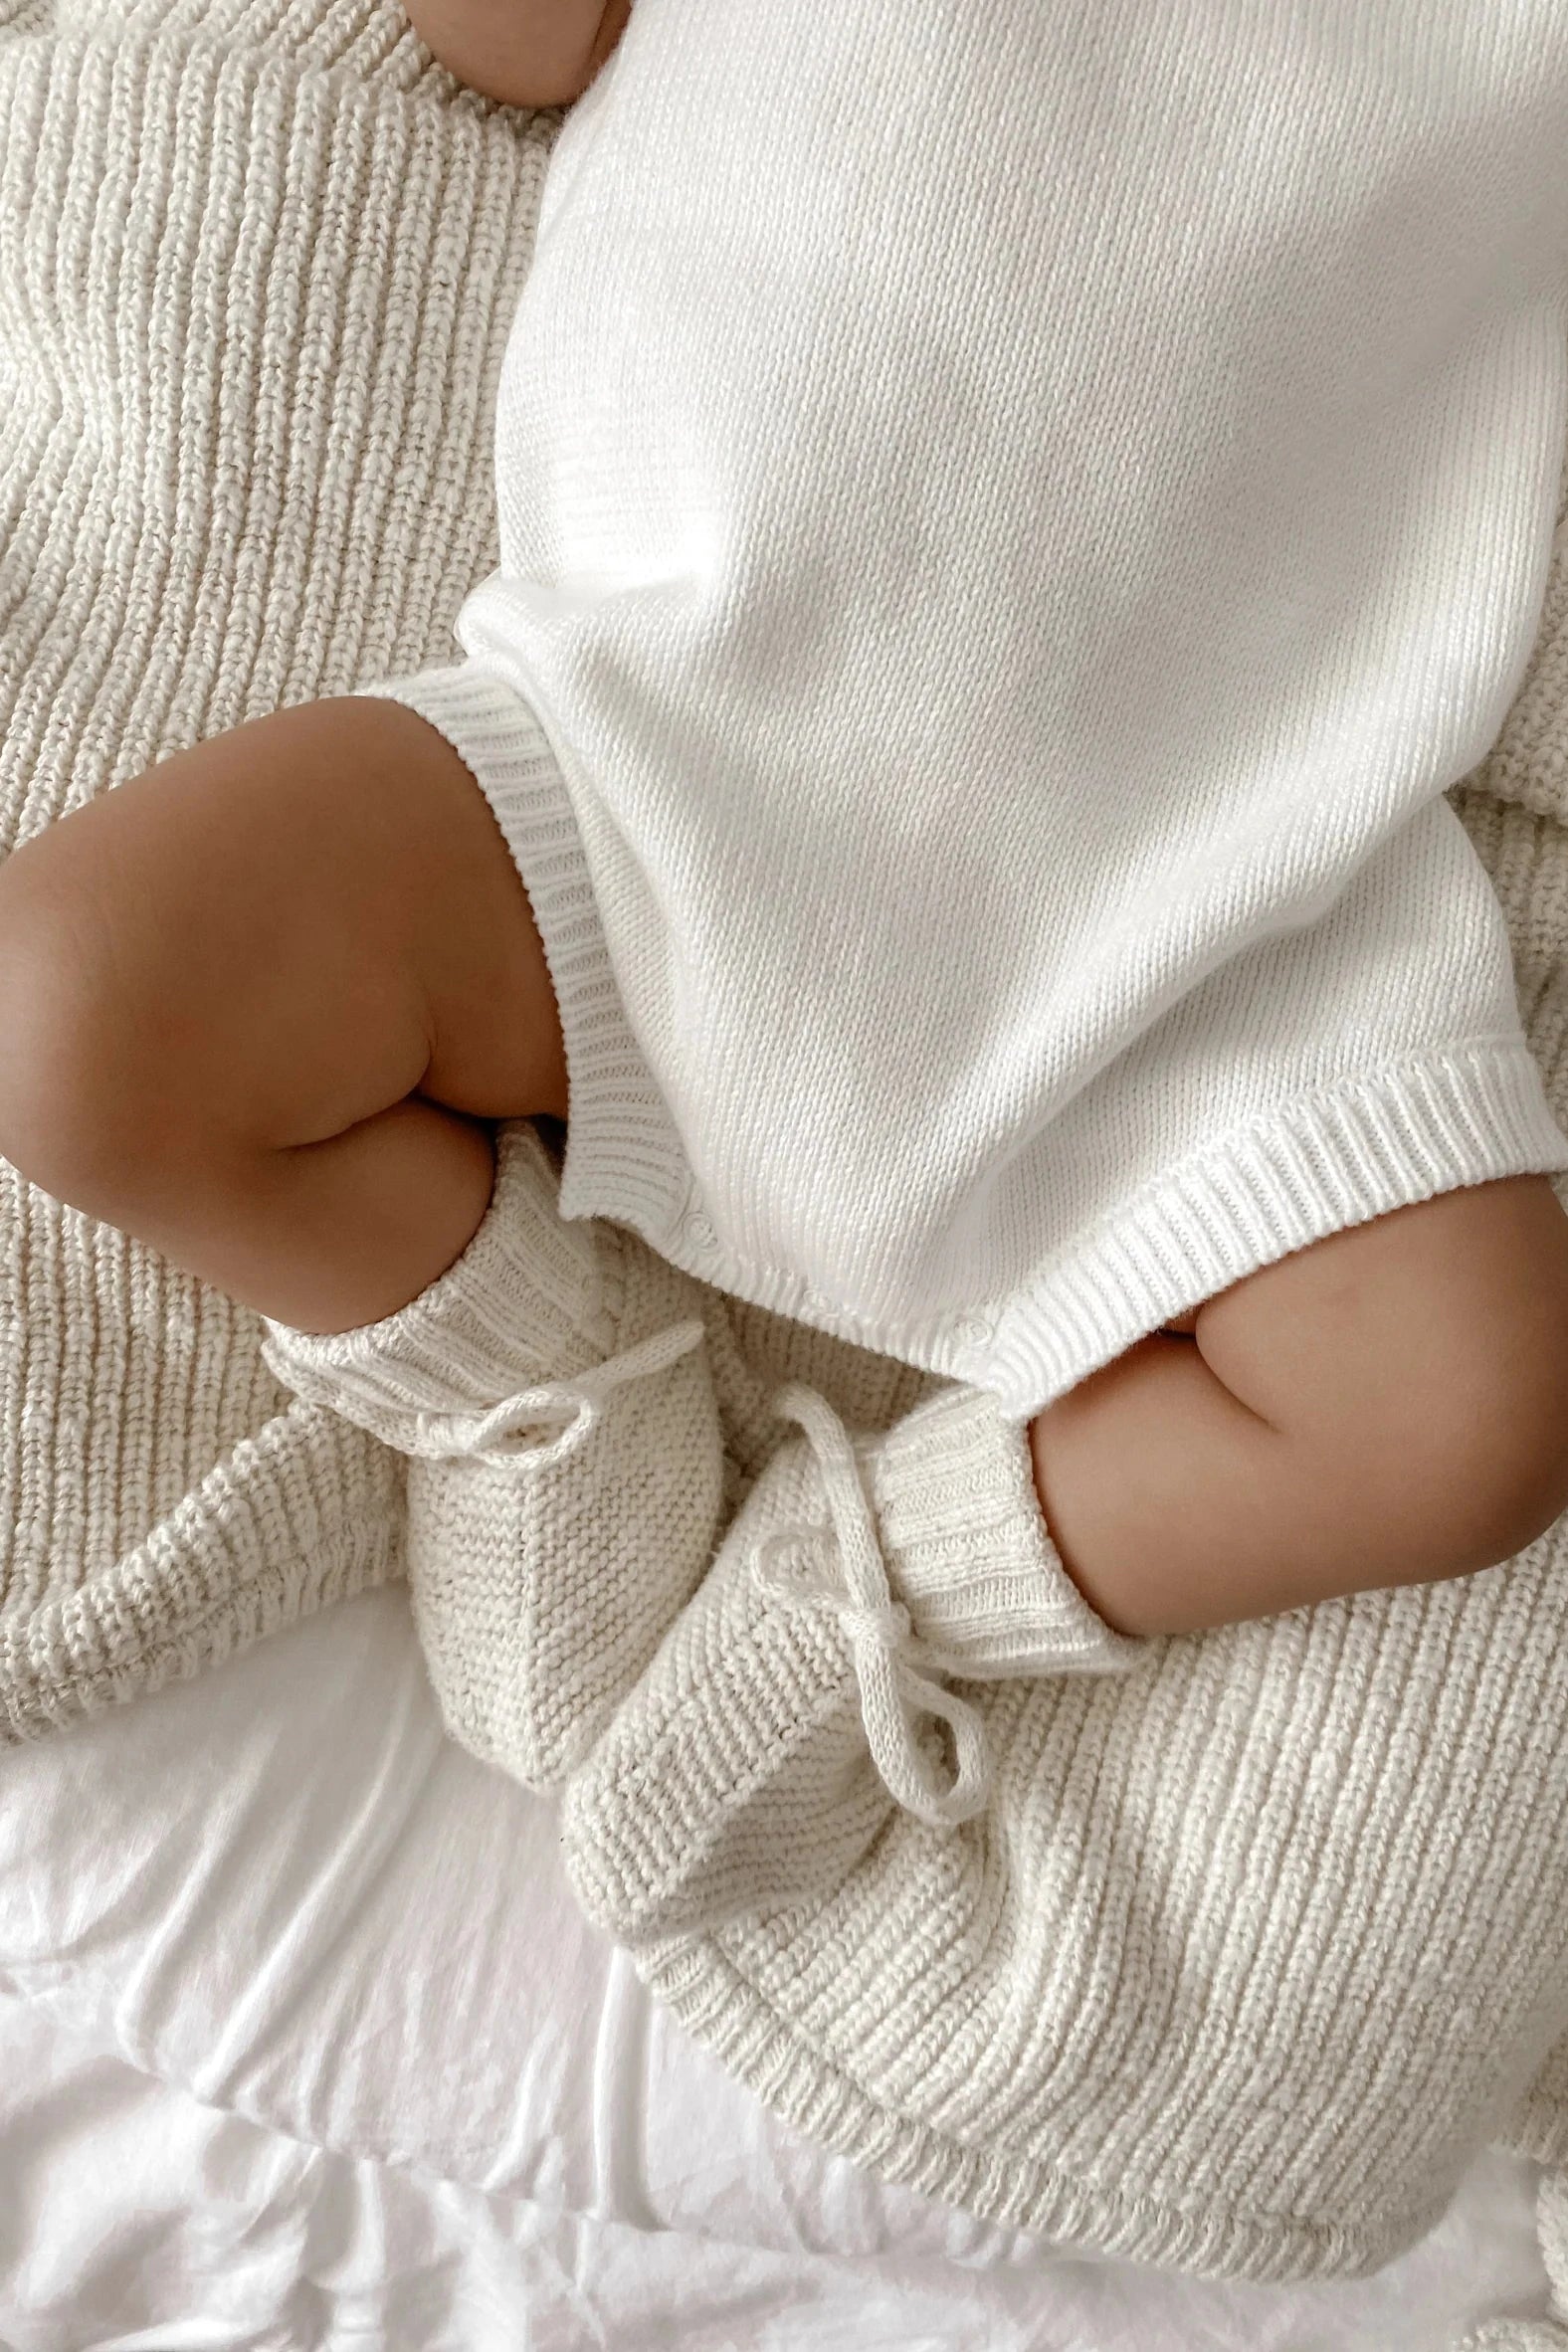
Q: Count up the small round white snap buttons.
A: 3